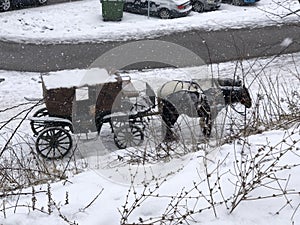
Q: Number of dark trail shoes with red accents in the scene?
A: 0